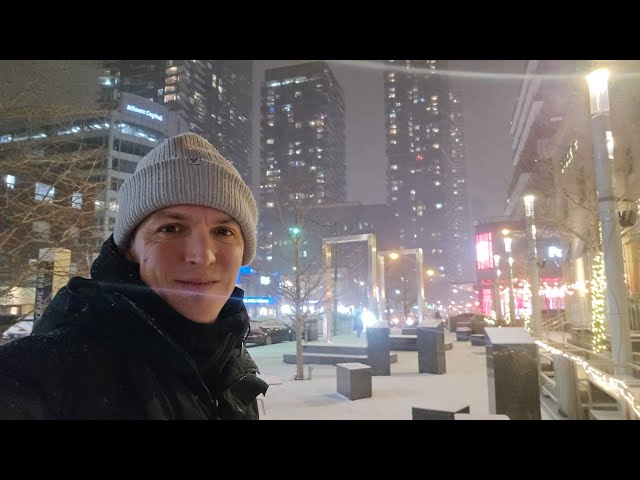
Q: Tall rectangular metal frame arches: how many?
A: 2